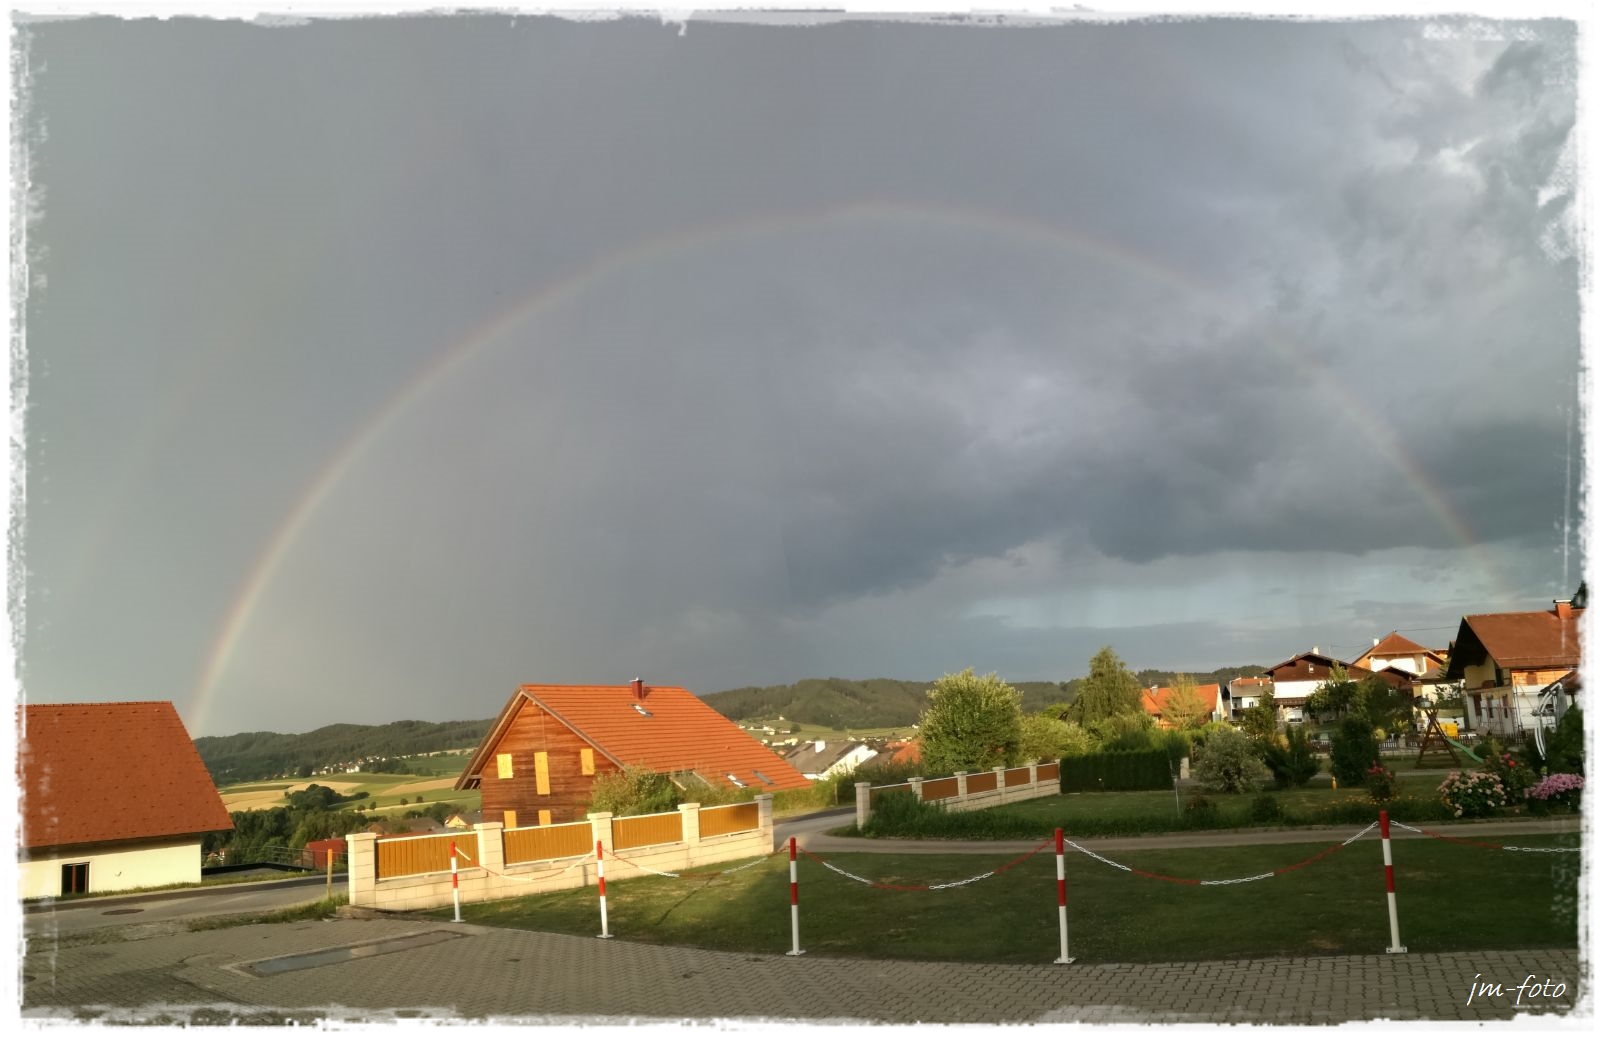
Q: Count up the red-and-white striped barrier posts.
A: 5